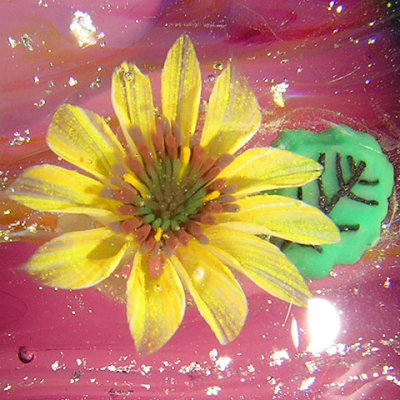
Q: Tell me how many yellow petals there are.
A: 11